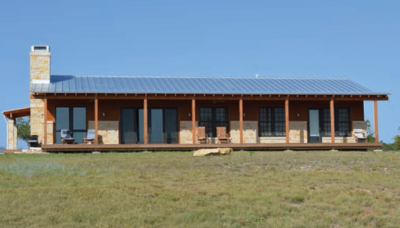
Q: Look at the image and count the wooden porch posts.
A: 8